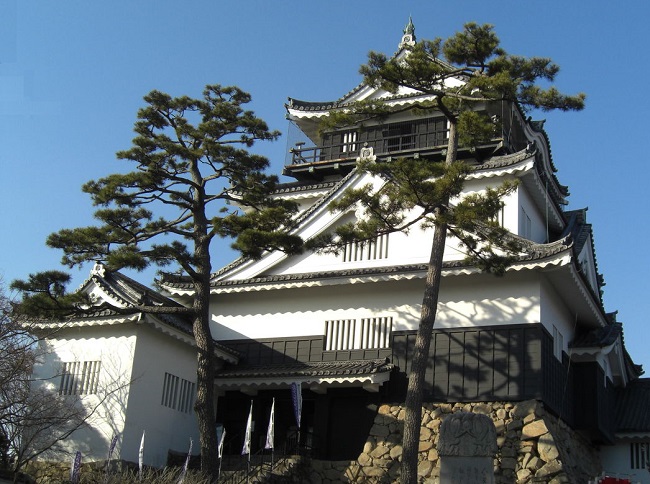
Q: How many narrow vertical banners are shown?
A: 8